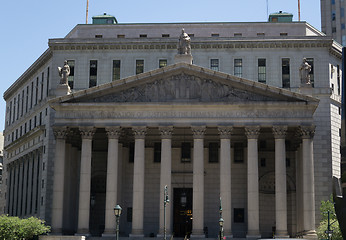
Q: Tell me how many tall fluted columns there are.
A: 10